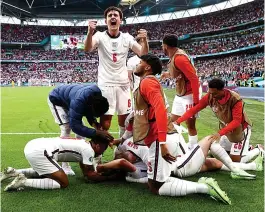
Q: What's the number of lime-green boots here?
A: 3